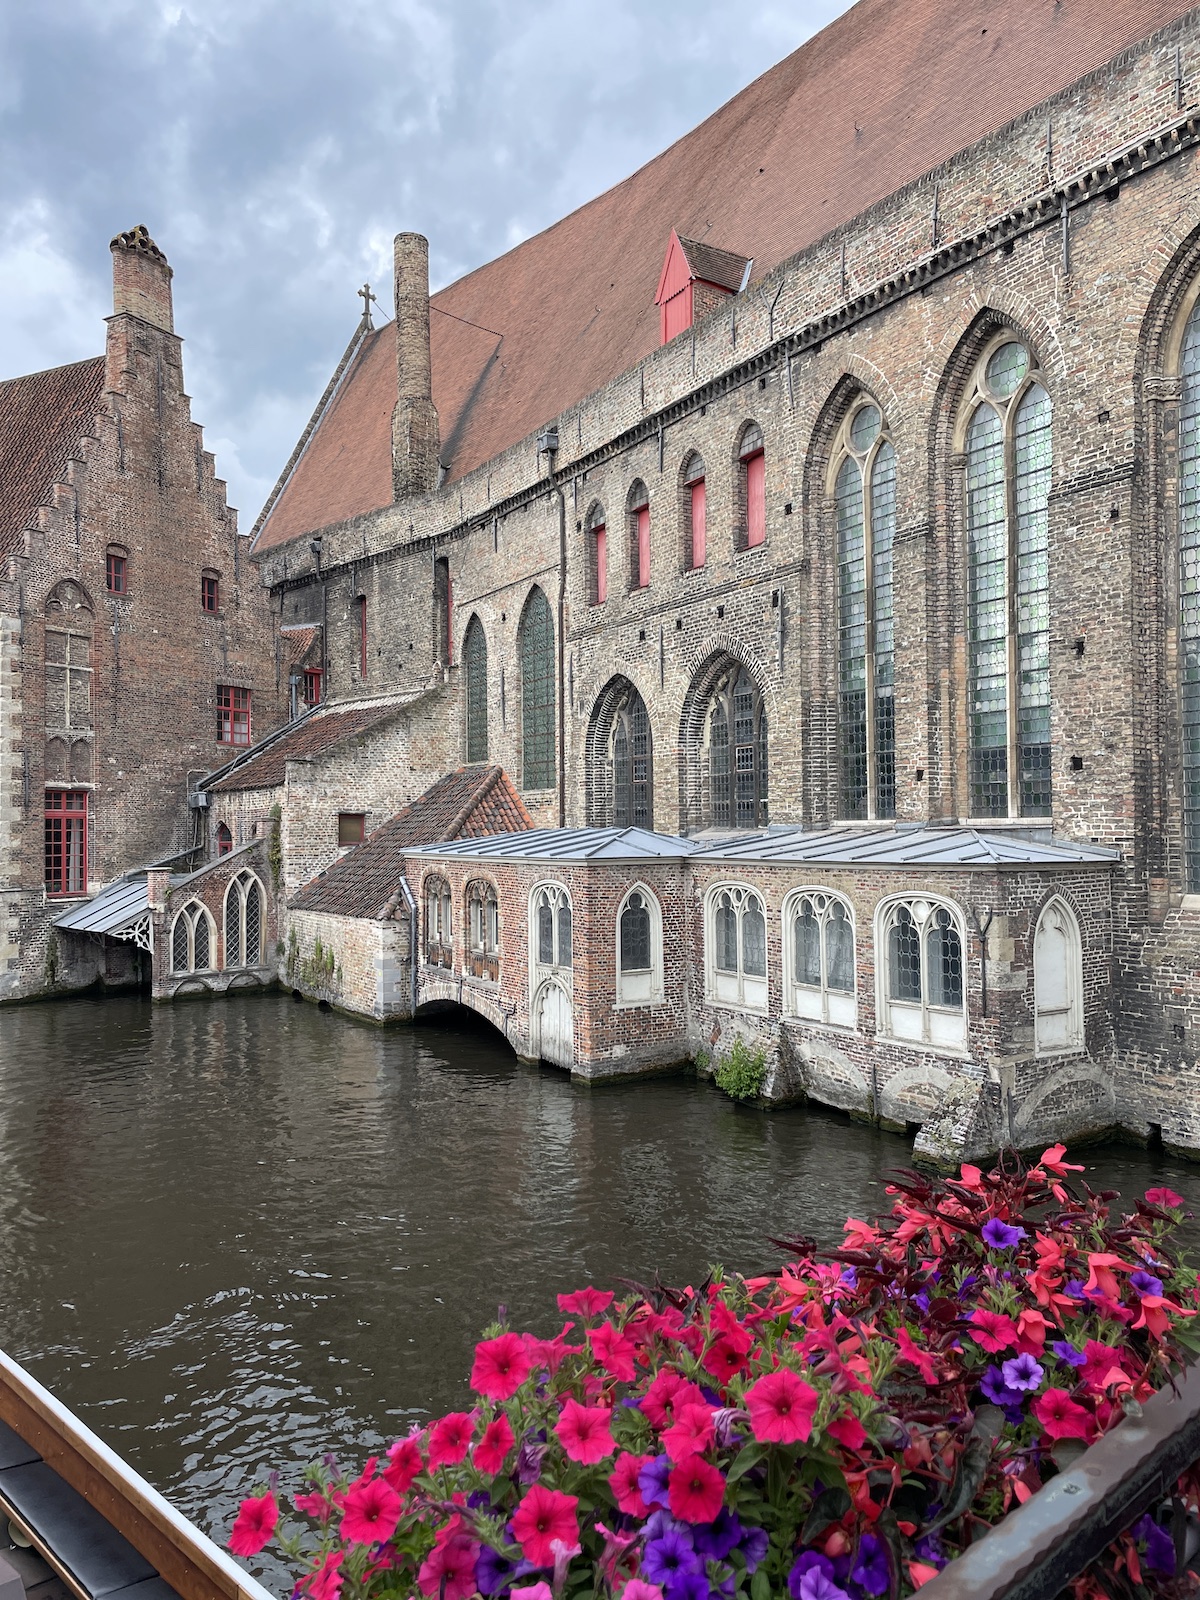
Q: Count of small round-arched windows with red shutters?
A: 4